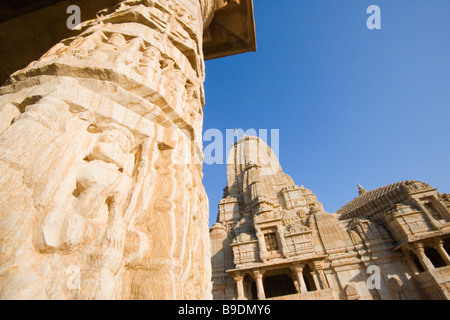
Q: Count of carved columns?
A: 1